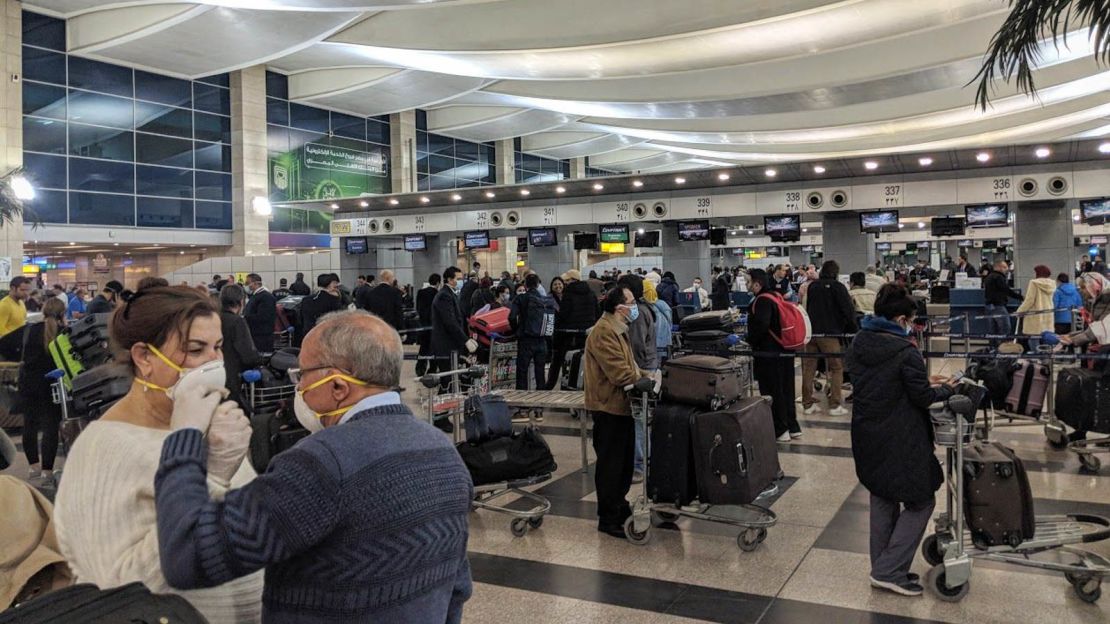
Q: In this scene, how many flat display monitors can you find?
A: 14